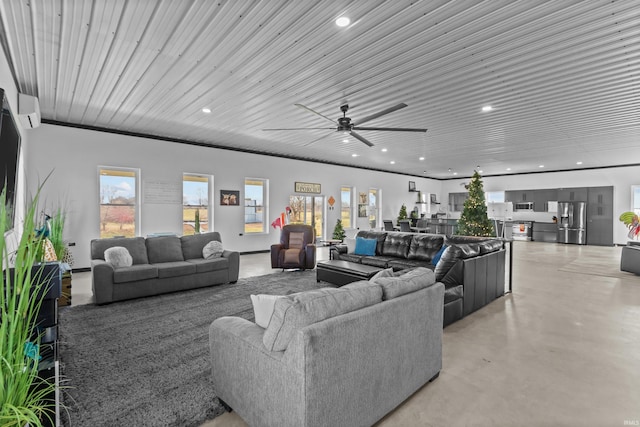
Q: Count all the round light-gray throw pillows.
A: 2